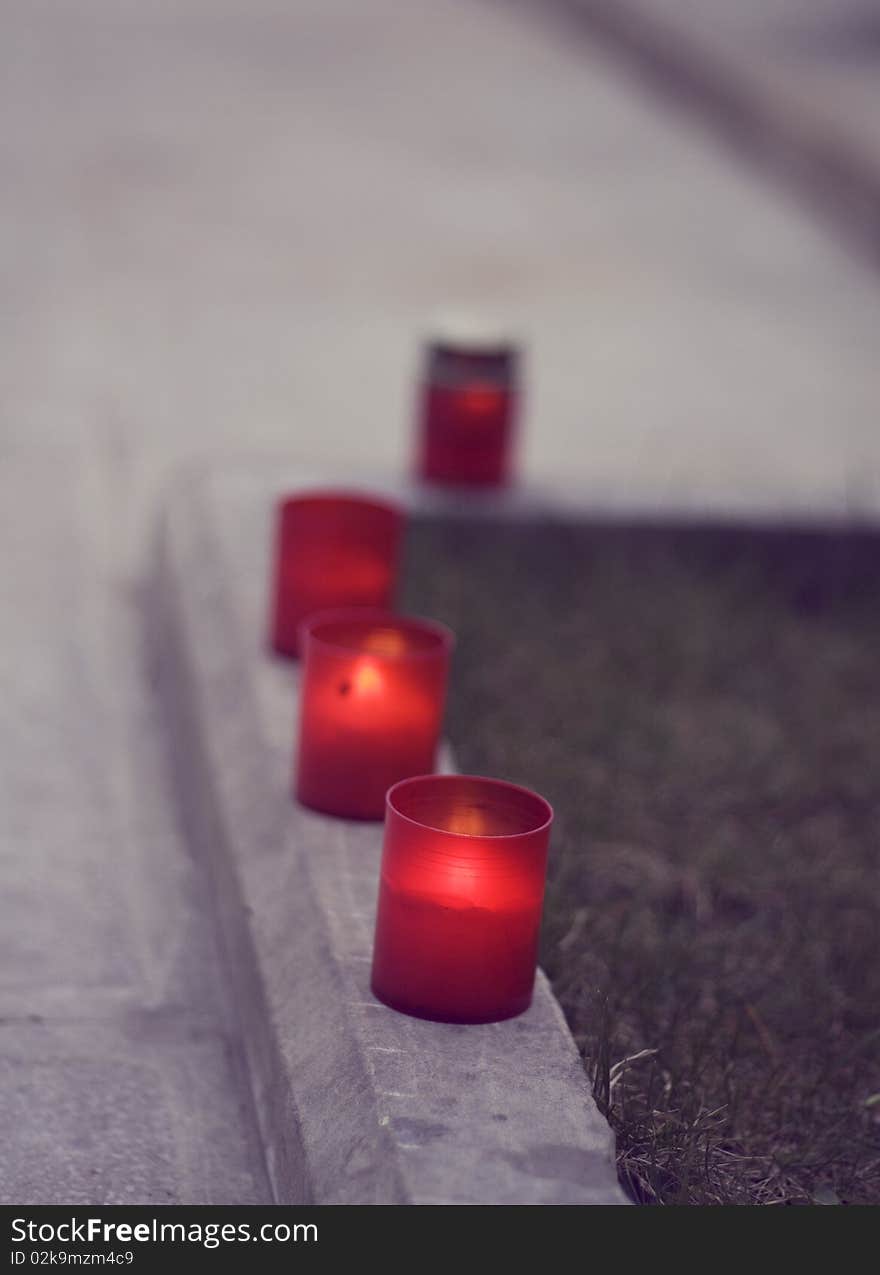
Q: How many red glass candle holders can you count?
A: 4